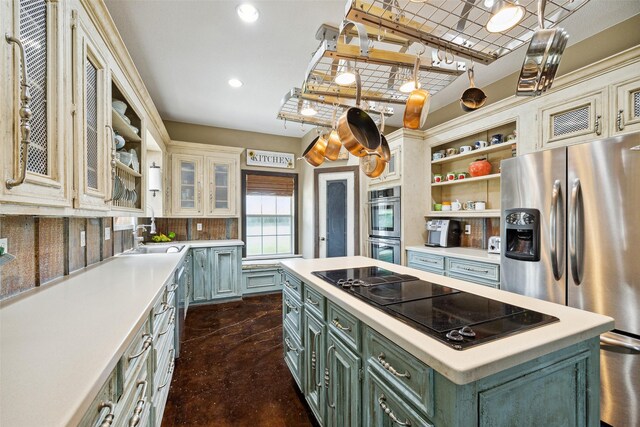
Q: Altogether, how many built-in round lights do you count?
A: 2